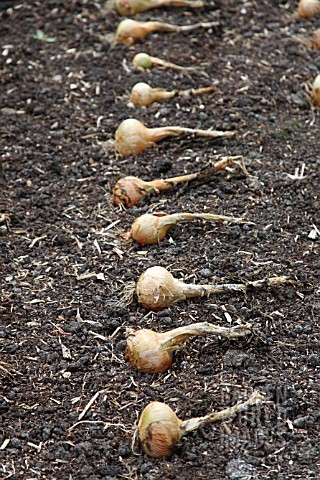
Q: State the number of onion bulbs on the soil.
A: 13